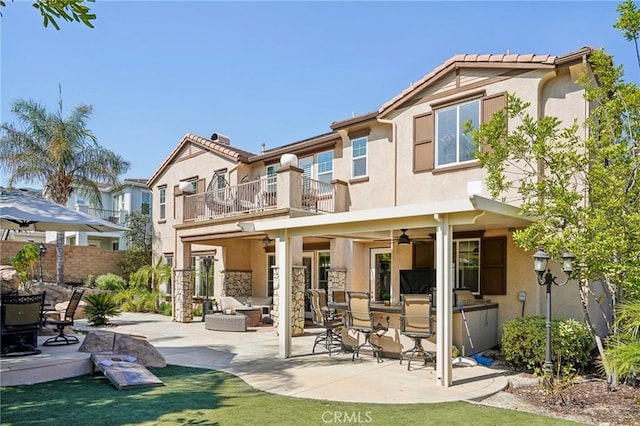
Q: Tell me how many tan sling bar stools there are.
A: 4